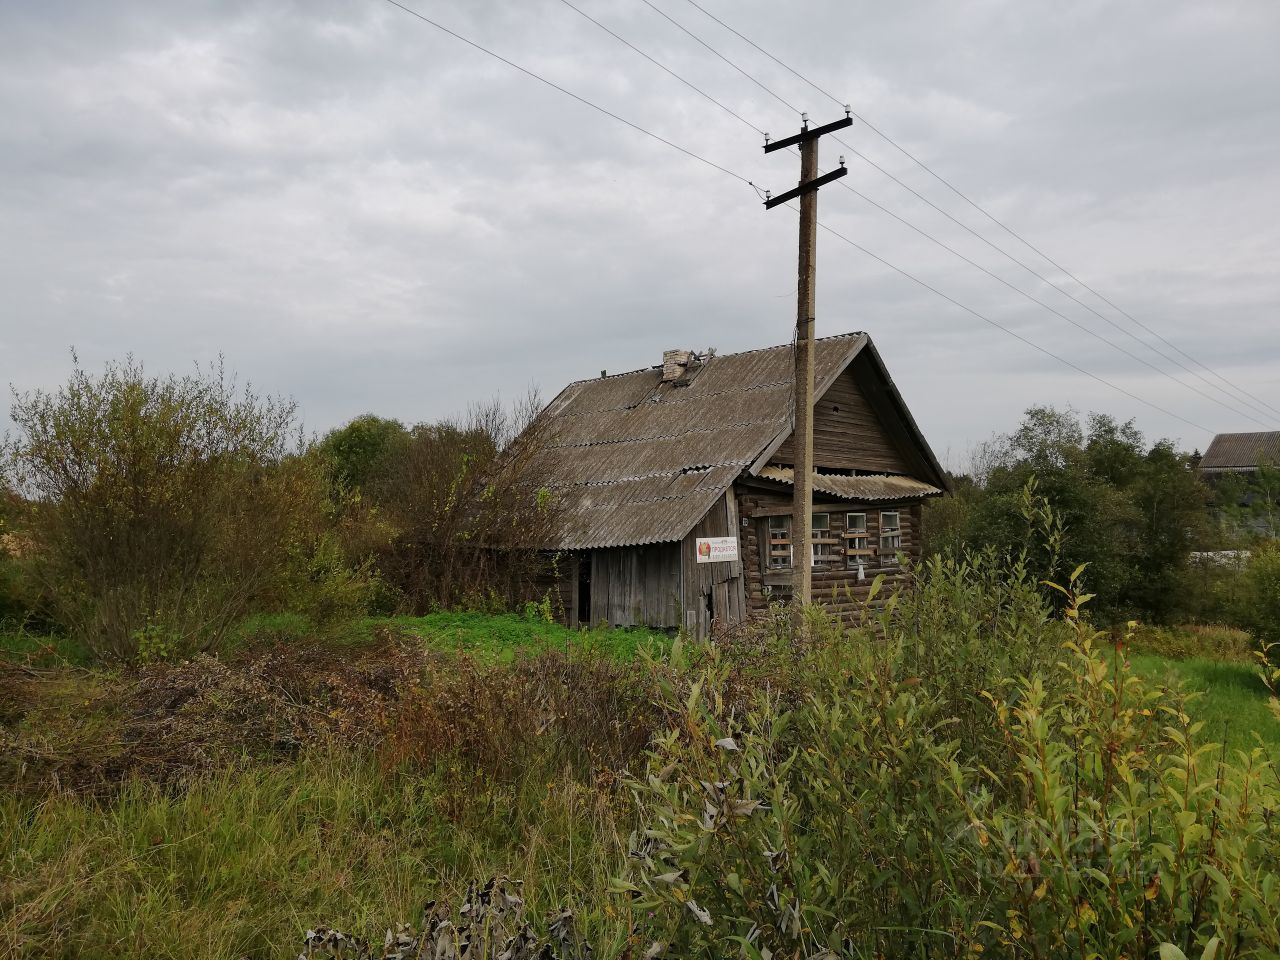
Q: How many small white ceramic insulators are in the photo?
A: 5